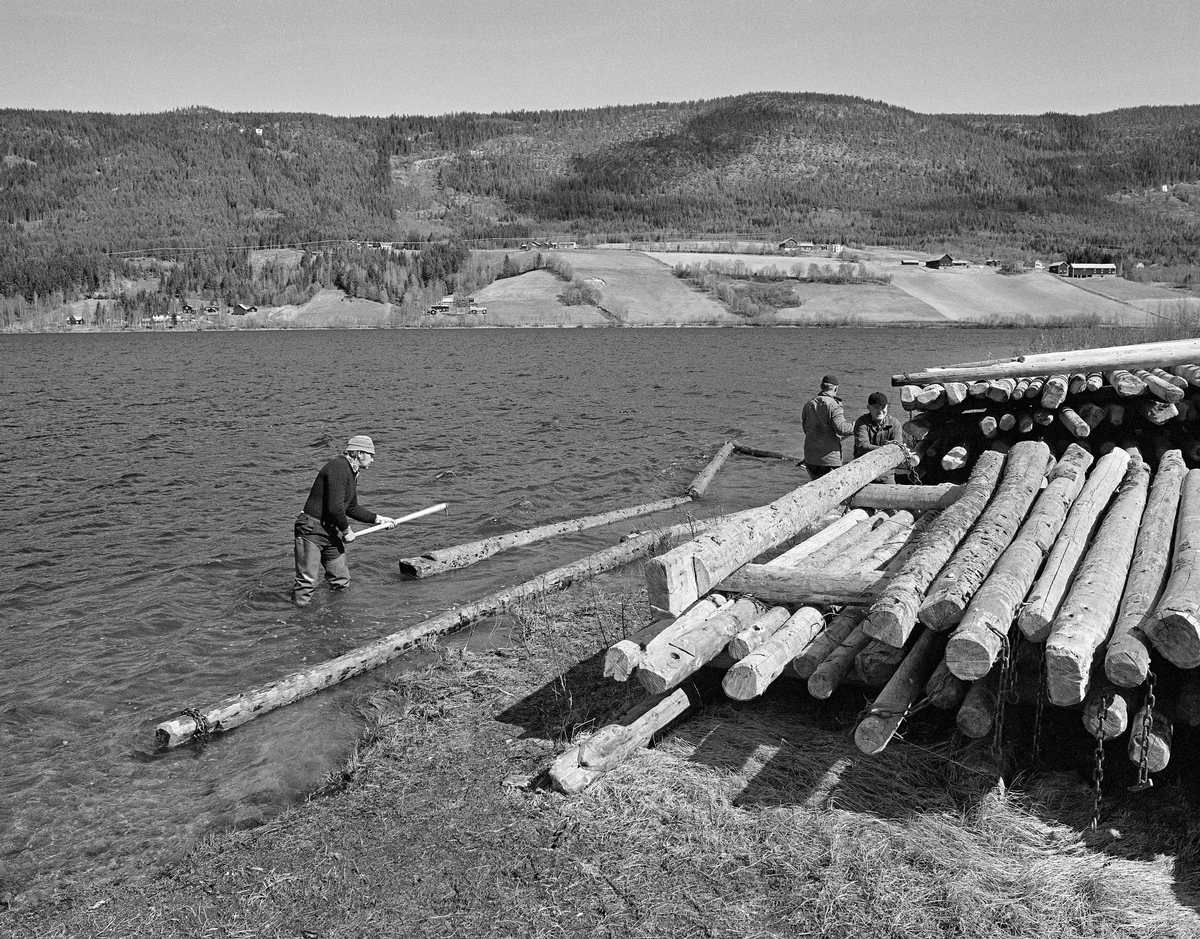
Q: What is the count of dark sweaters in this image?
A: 1